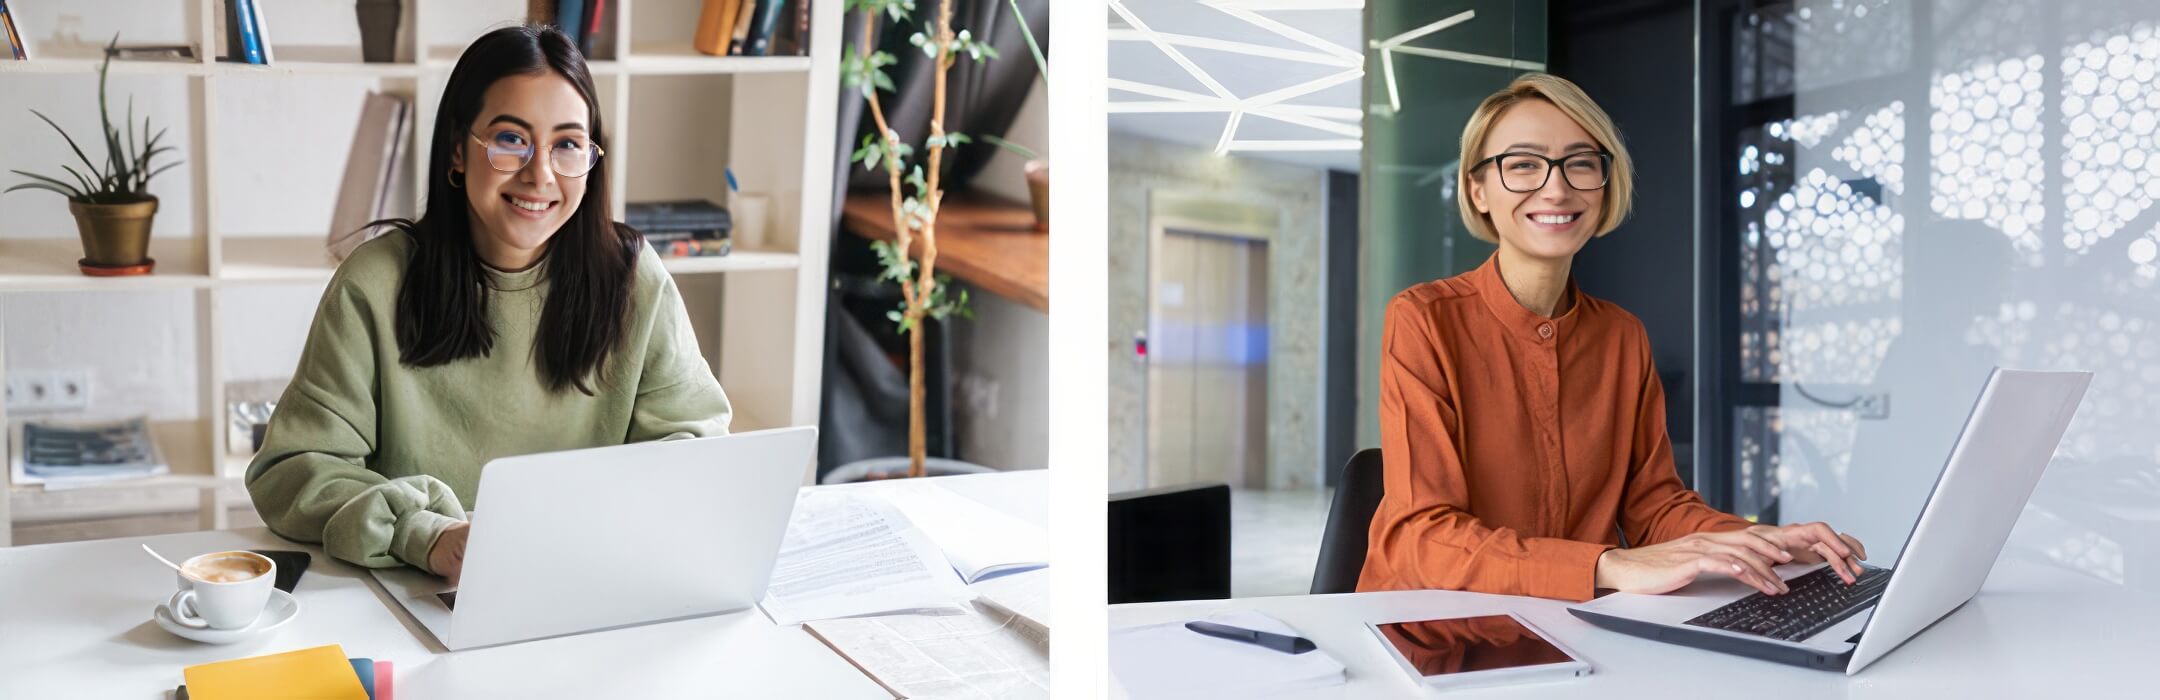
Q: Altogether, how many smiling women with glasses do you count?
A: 2